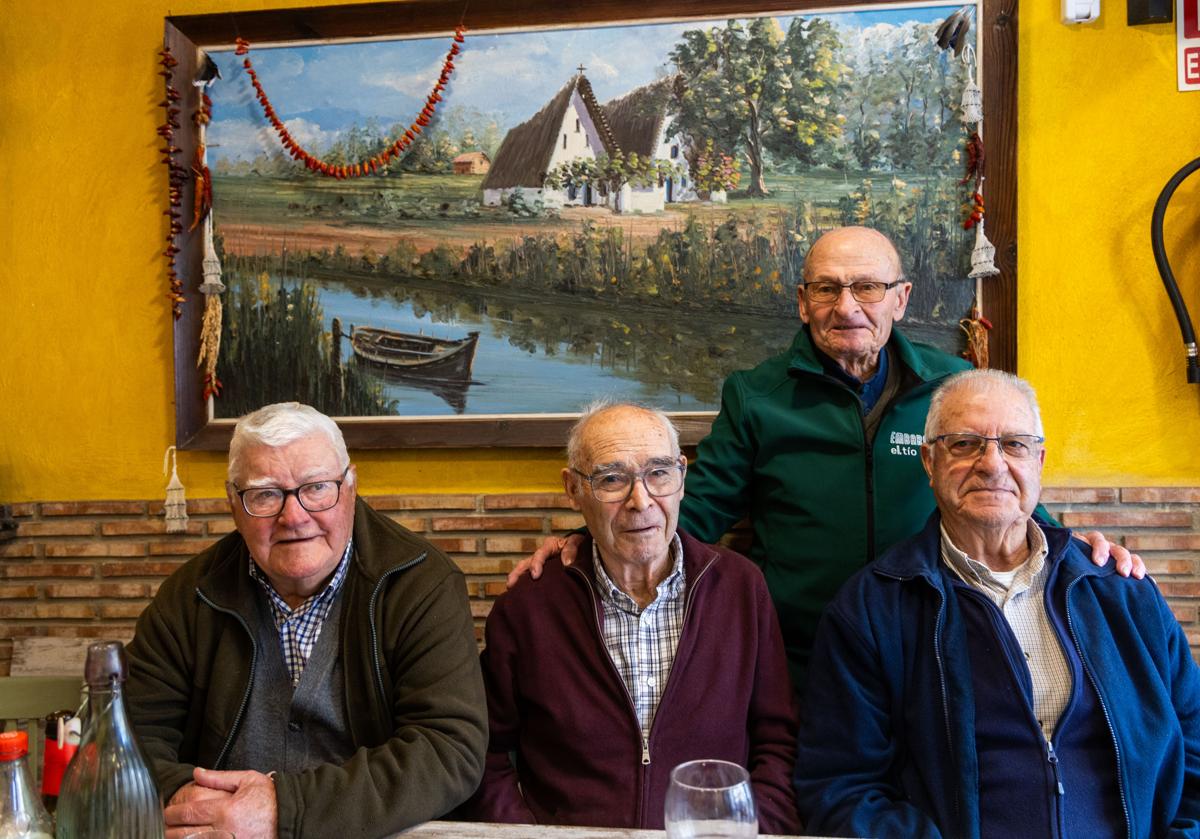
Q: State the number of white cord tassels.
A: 4